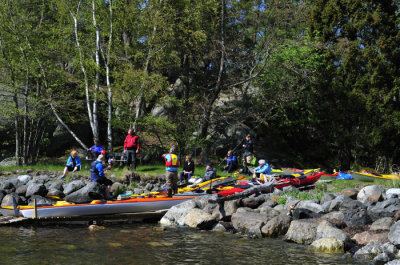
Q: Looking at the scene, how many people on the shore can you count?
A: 10